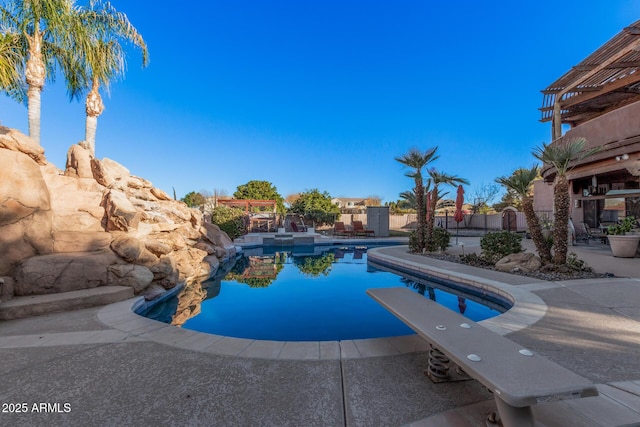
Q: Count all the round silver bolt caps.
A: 4